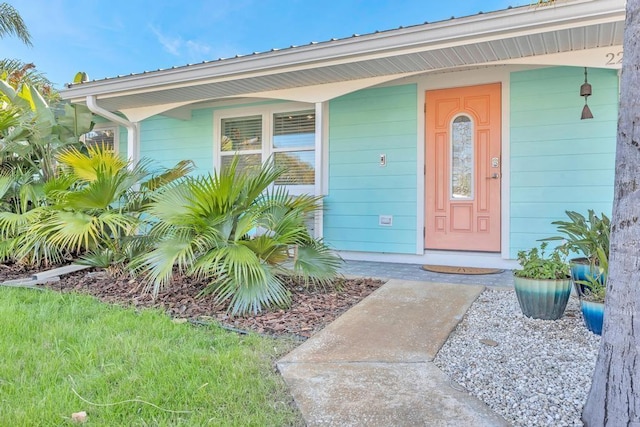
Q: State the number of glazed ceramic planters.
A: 3